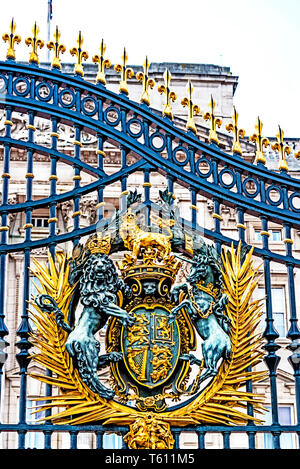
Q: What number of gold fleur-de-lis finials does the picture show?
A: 13